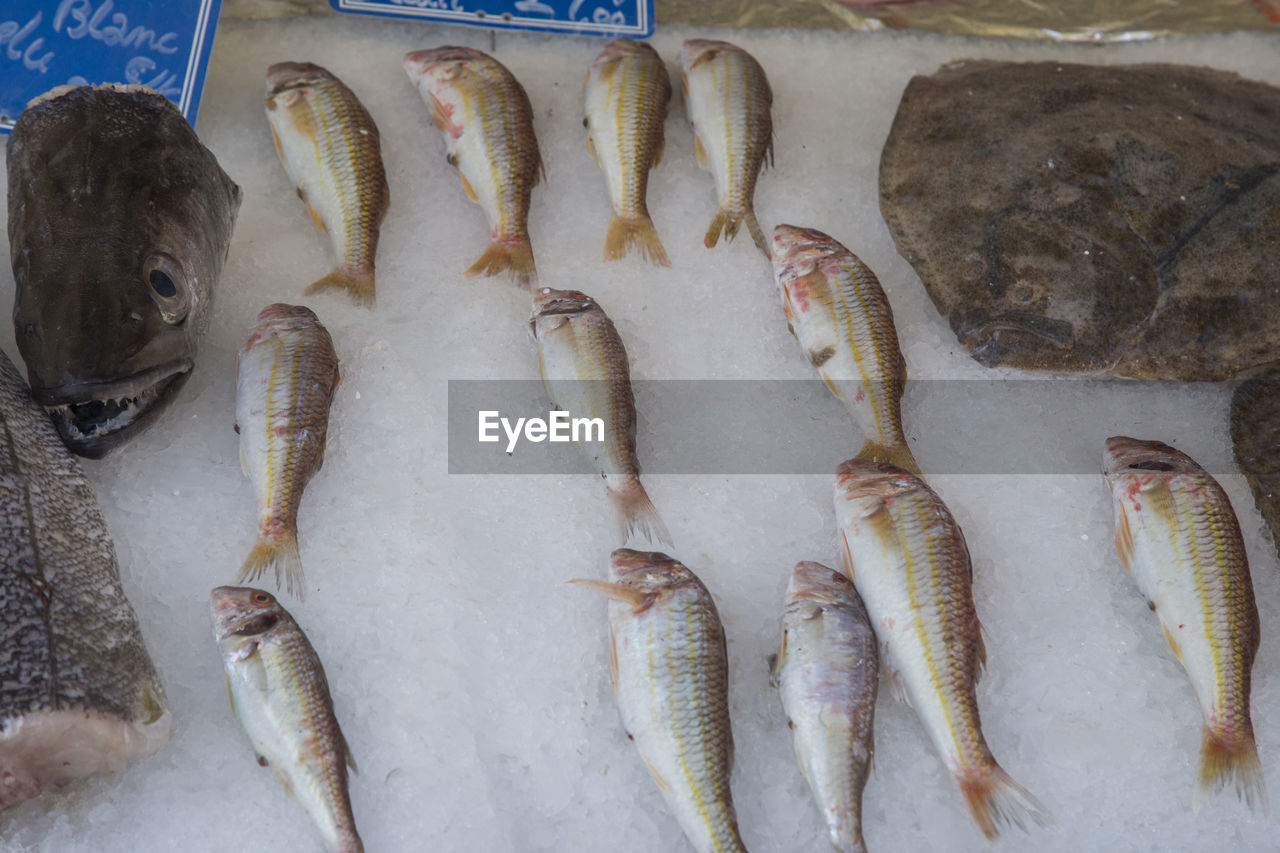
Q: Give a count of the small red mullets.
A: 12